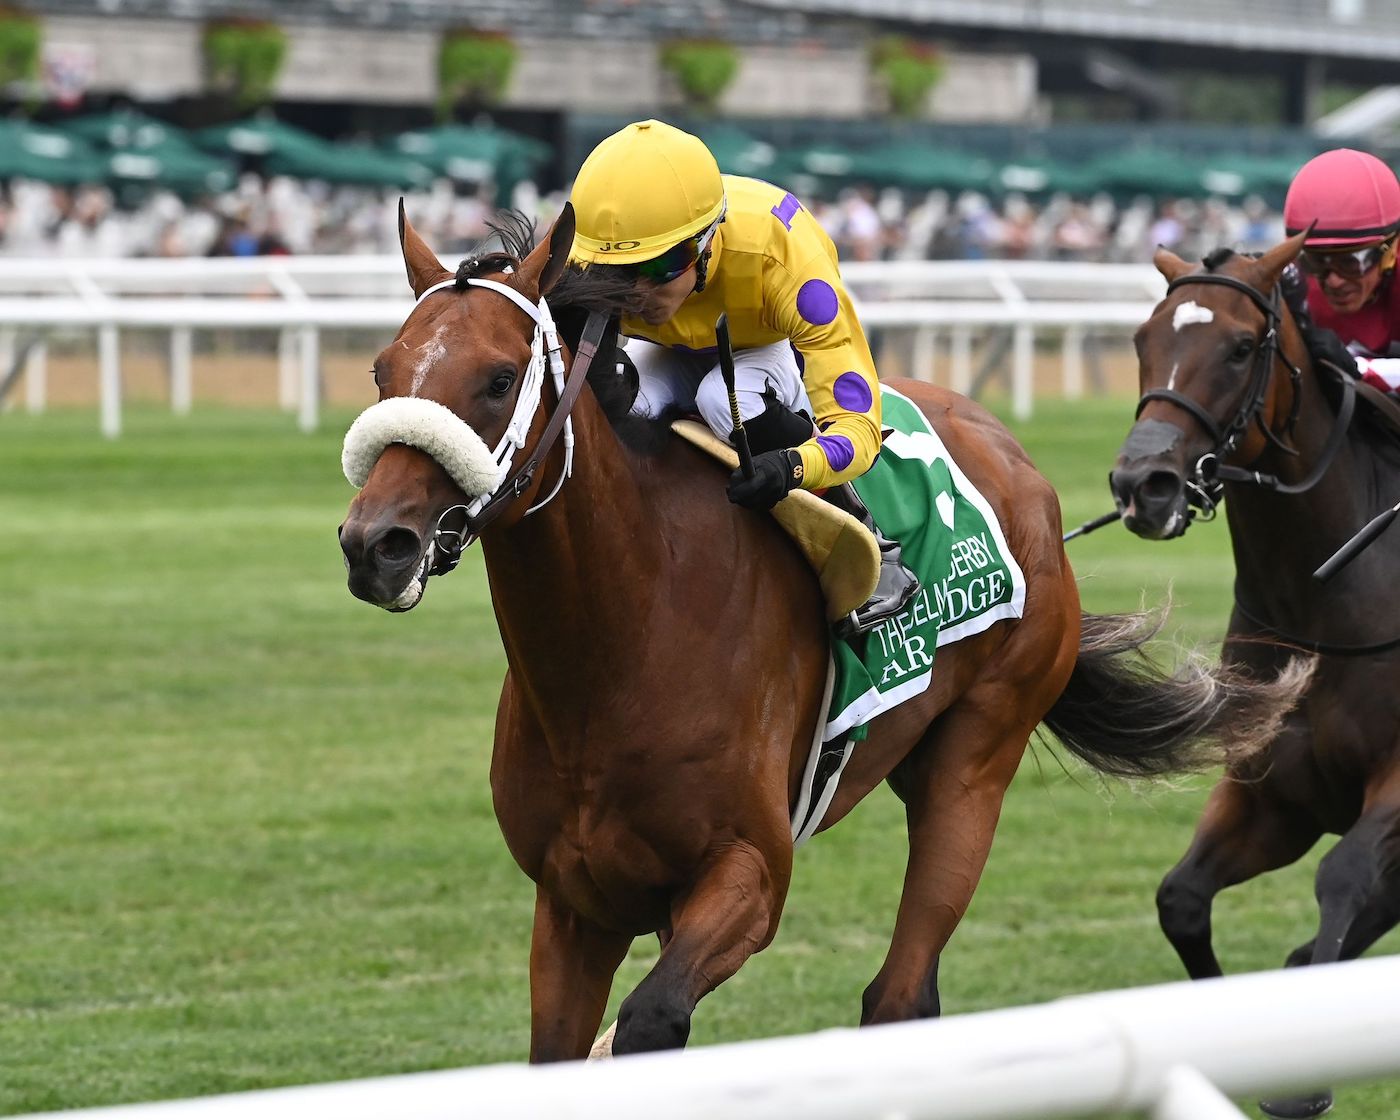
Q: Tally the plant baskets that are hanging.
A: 5